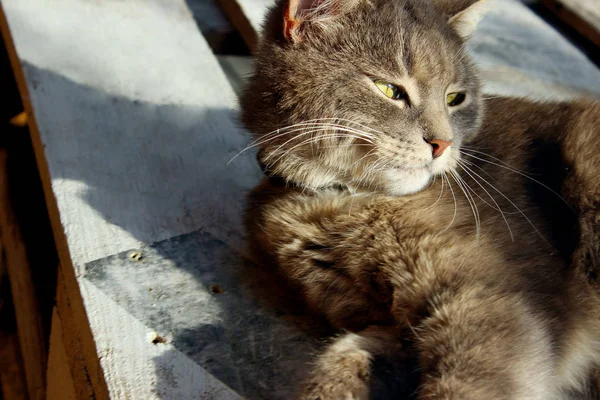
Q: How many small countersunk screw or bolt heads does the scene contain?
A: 3